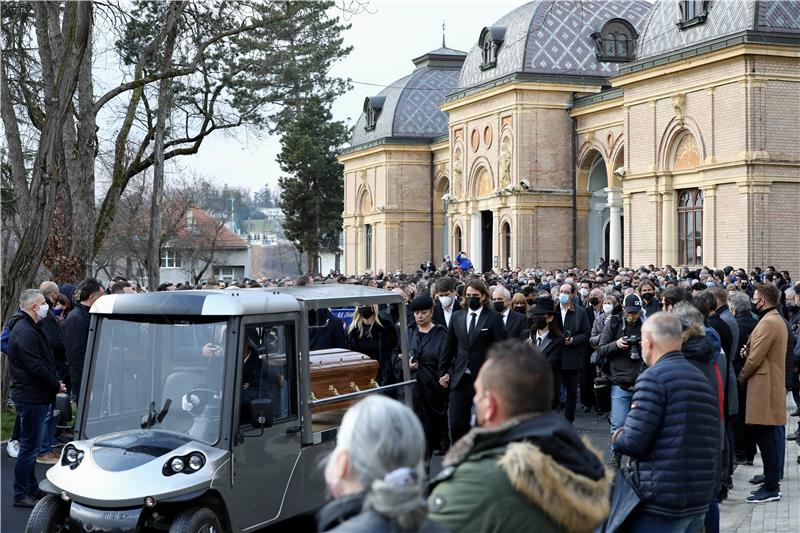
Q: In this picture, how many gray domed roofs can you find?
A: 3